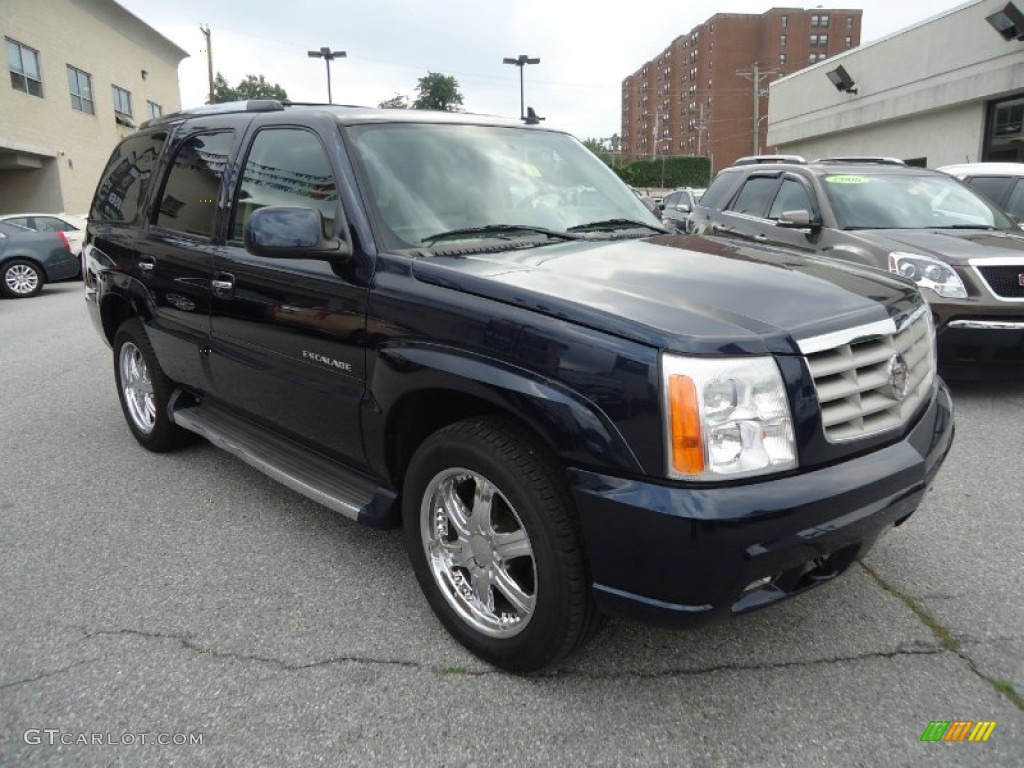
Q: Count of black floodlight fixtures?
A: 2